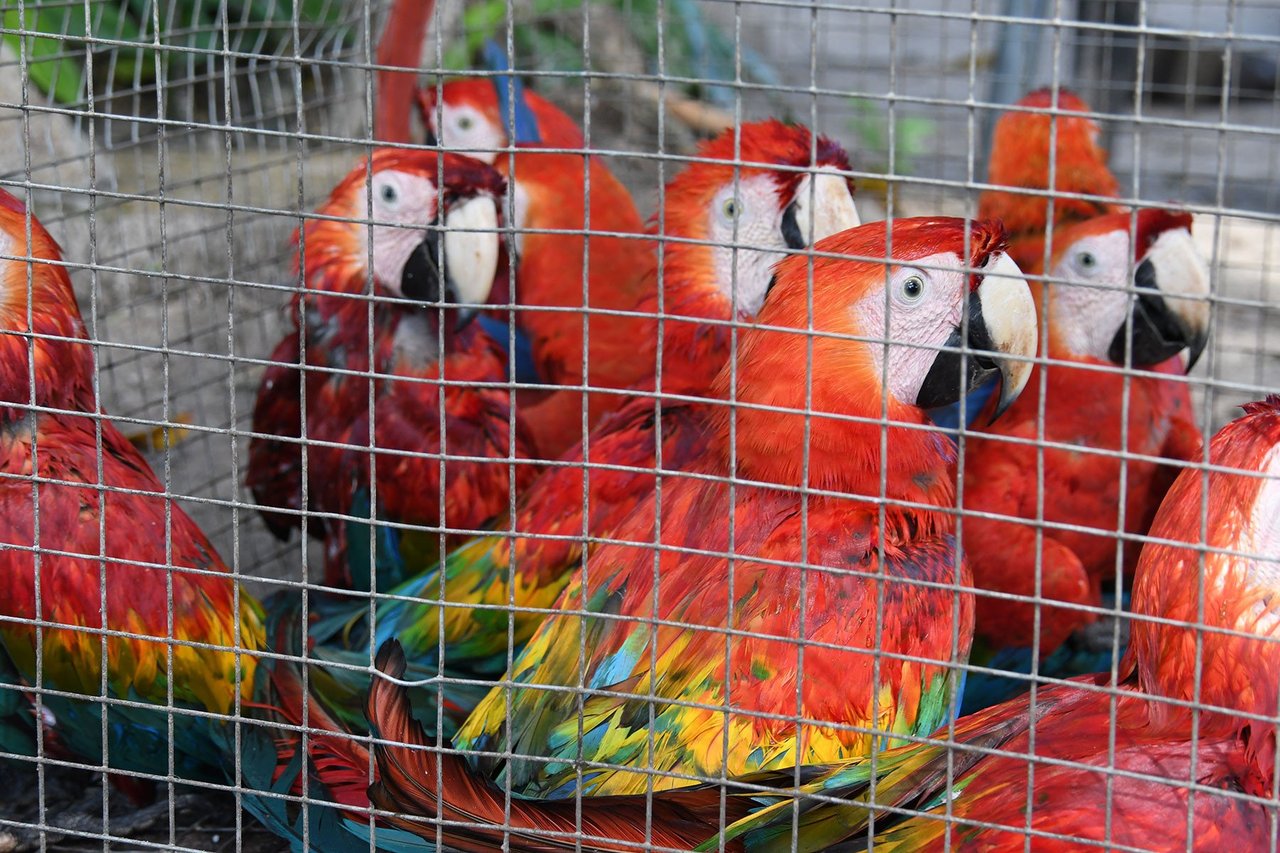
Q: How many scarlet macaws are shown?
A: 9